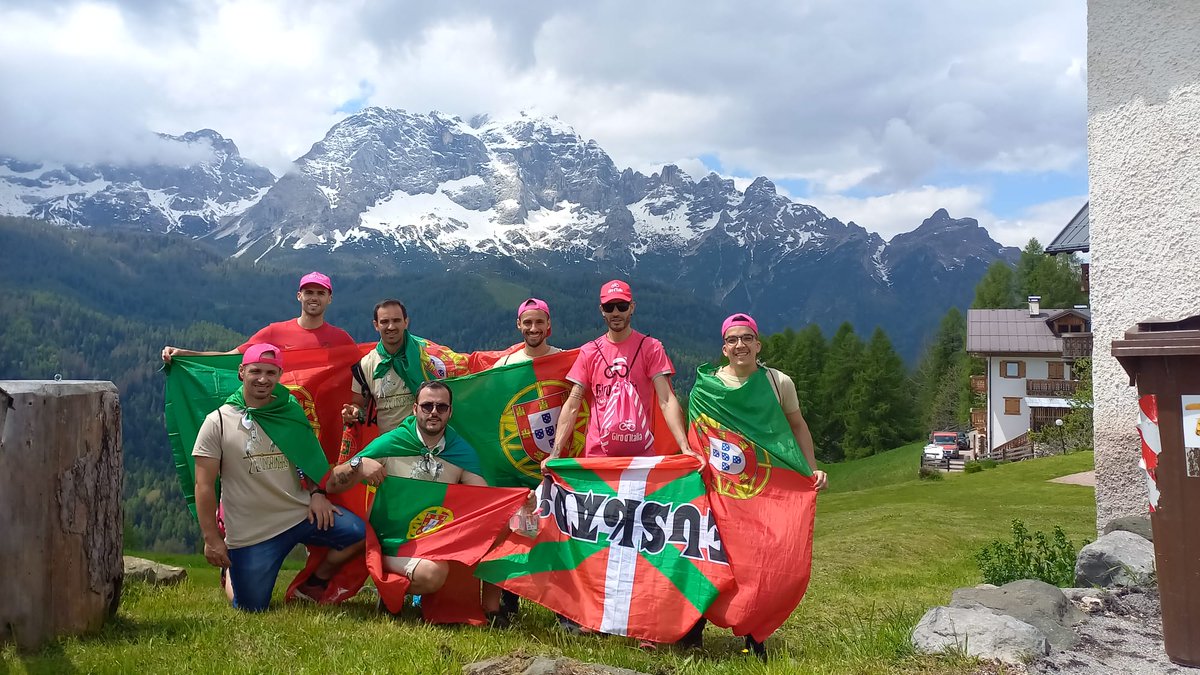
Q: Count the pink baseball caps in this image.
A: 5